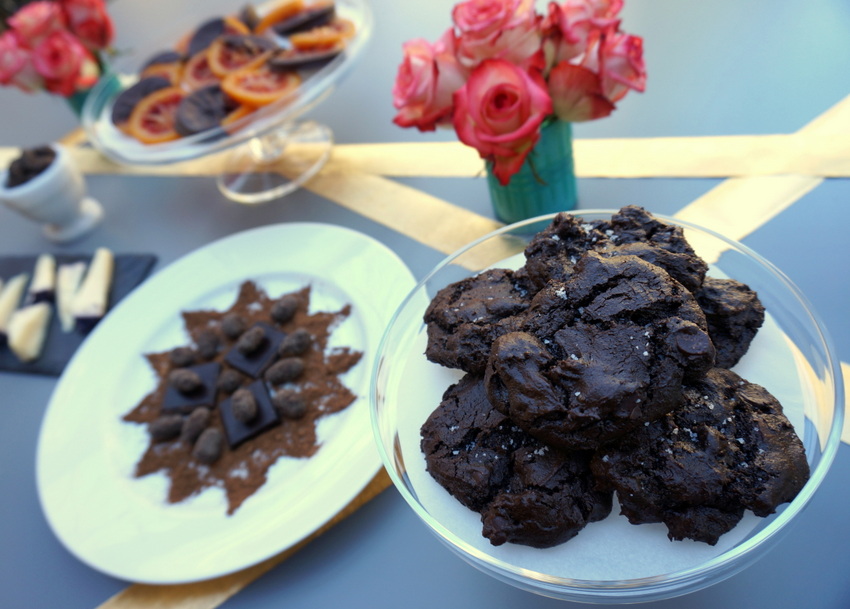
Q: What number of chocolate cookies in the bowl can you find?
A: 6